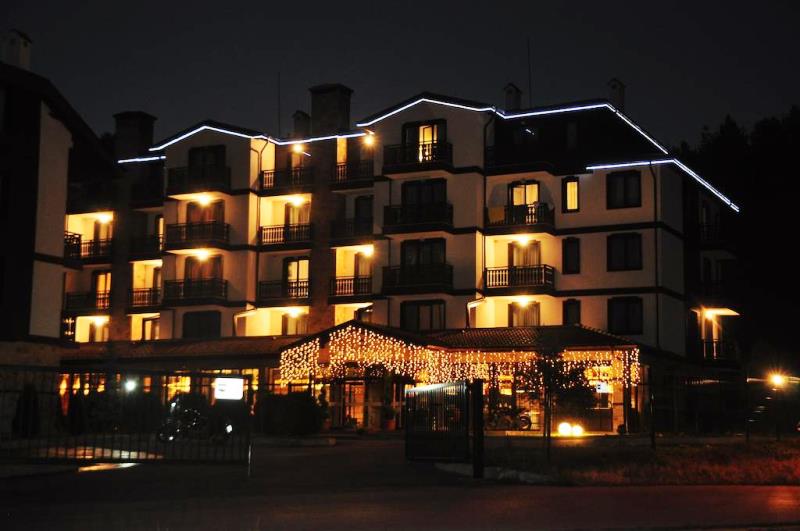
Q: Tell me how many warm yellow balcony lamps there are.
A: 12